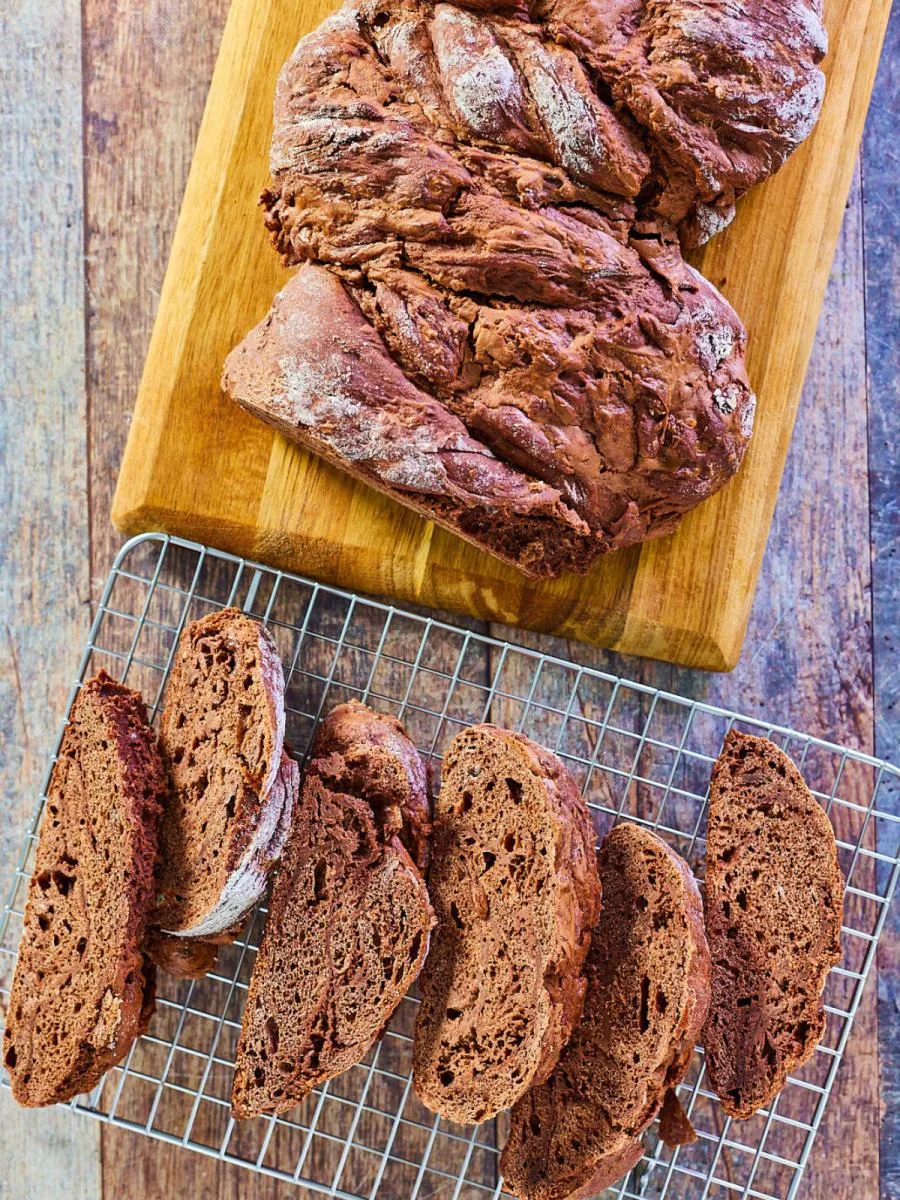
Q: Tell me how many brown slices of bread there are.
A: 6